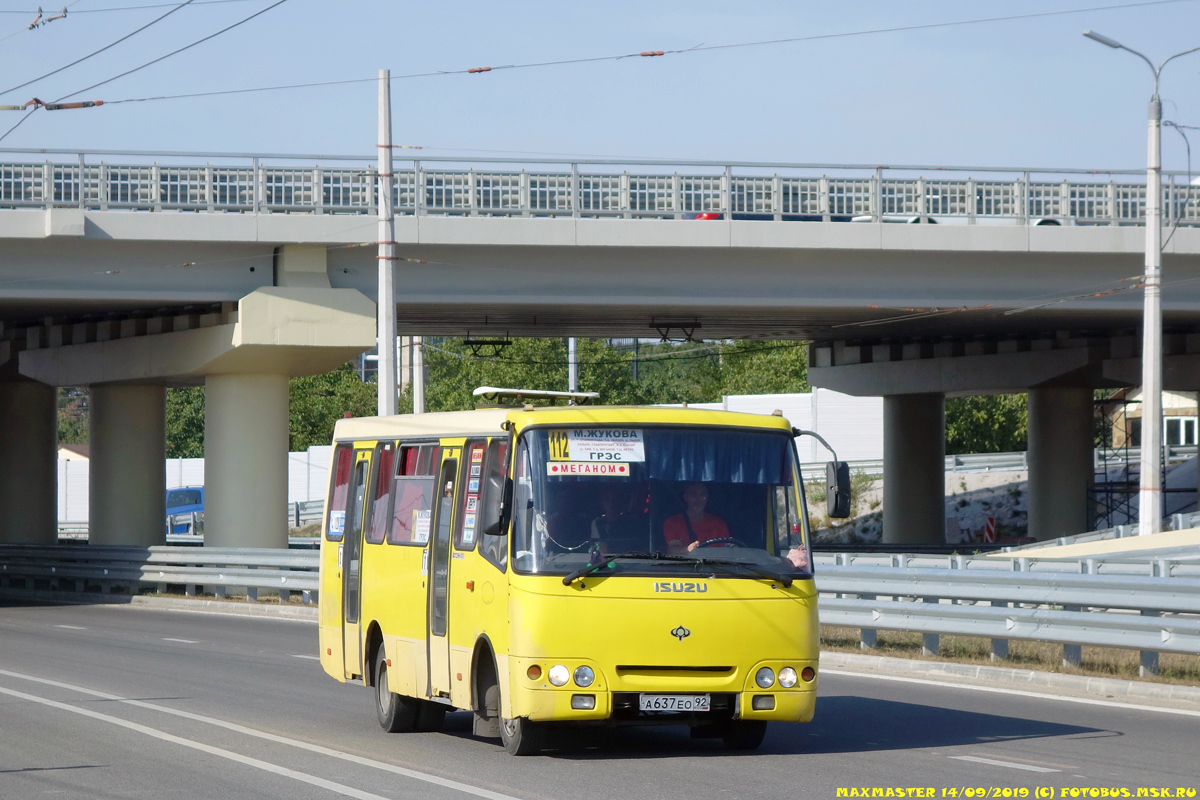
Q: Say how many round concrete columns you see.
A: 5